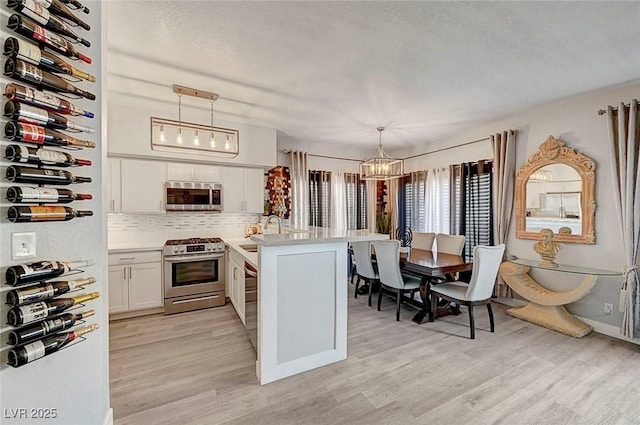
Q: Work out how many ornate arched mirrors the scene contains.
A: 1